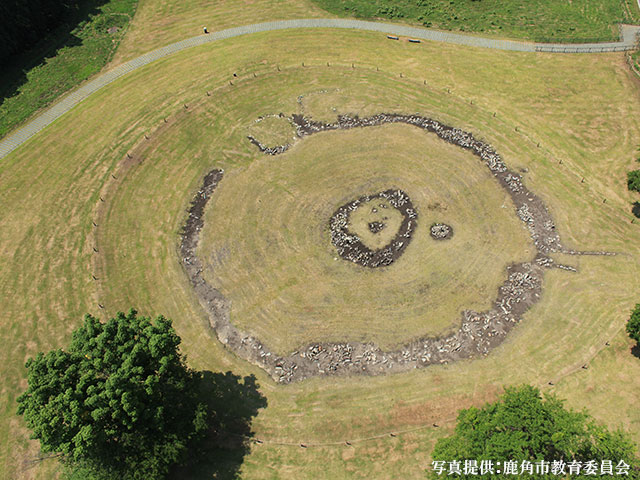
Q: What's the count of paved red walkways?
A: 0